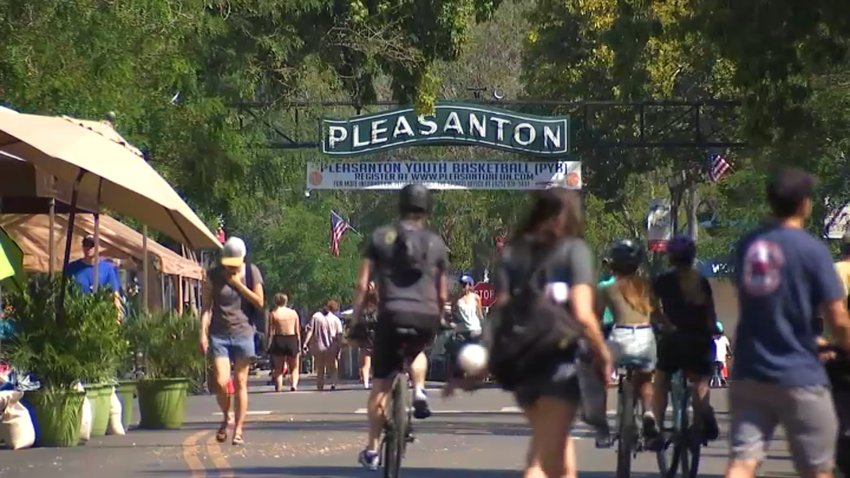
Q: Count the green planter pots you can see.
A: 4